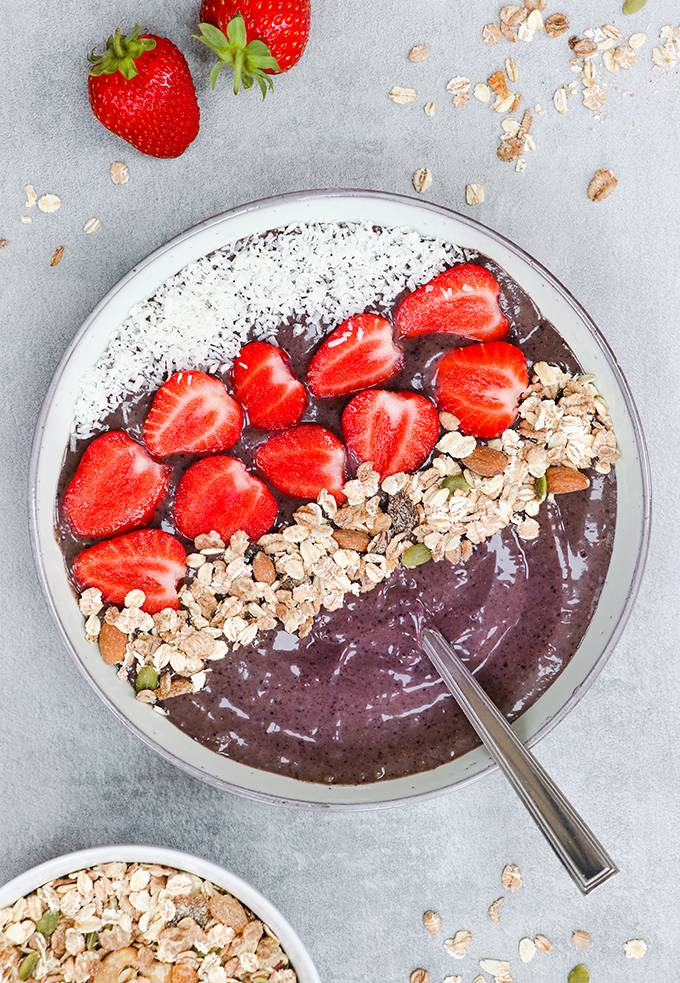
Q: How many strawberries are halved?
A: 10